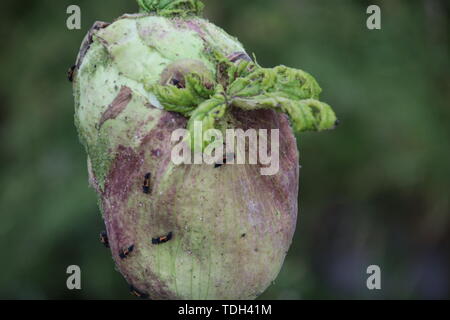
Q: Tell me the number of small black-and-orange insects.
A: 7